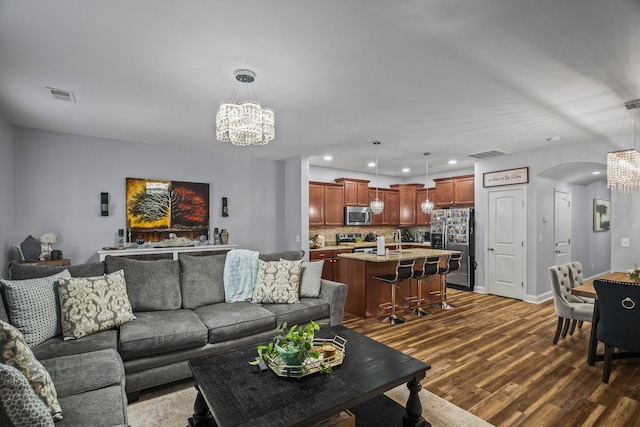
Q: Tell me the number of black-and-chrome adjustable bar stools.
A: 3